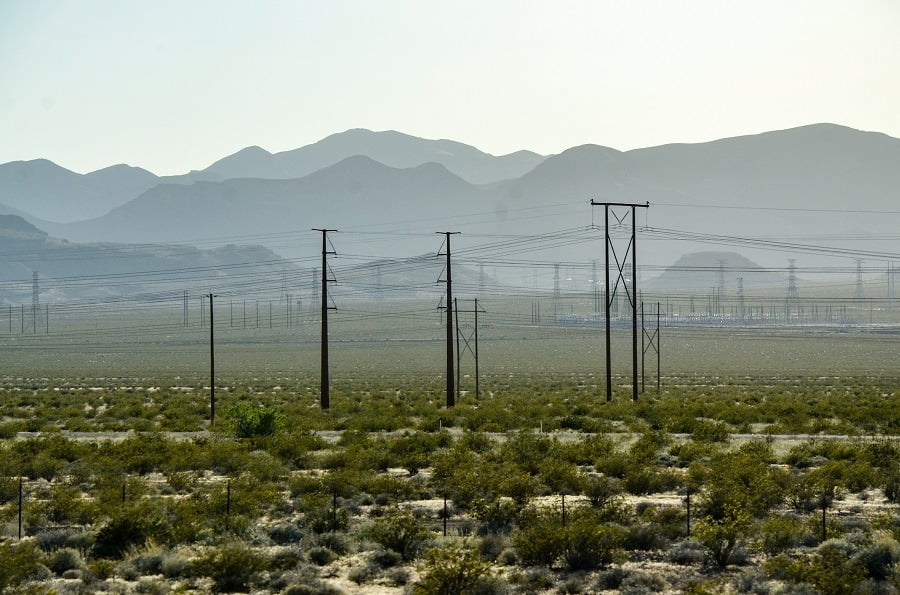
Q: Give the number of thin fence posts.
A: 8